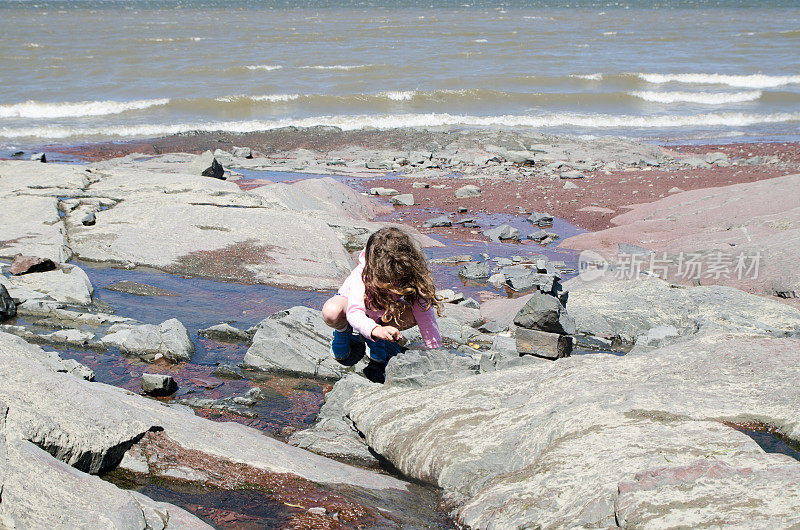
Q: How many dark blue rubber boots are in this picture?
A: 2